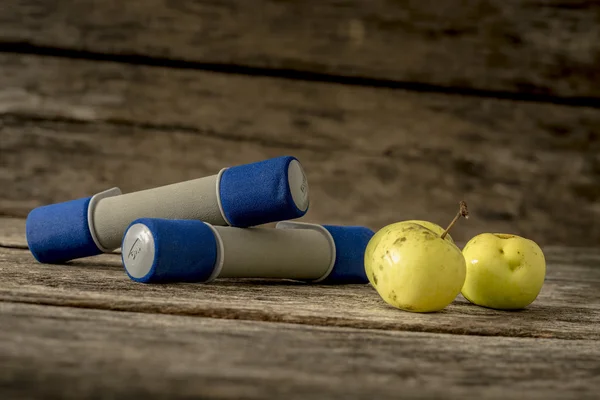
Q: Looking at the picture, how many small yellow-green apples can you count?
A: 3